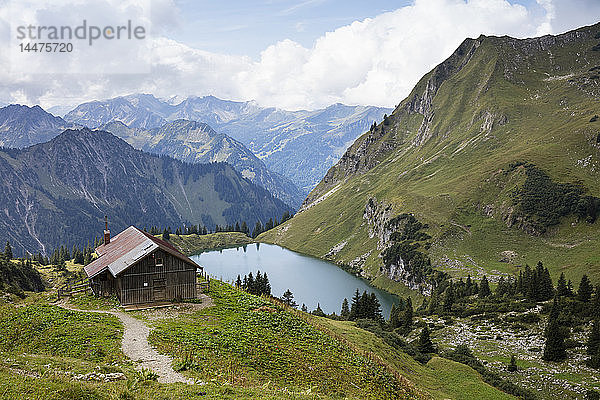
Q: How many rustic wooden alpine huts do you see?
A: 1